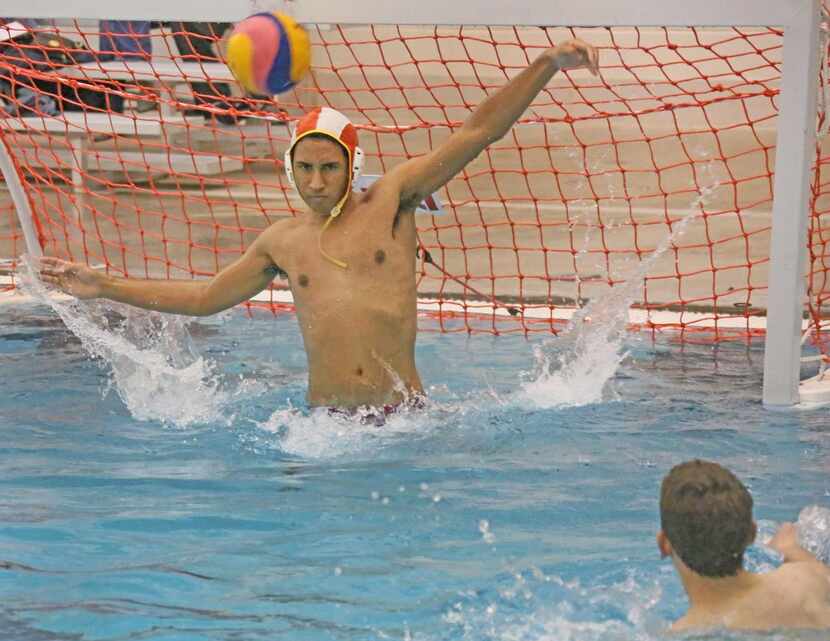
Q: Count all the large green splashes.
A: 0